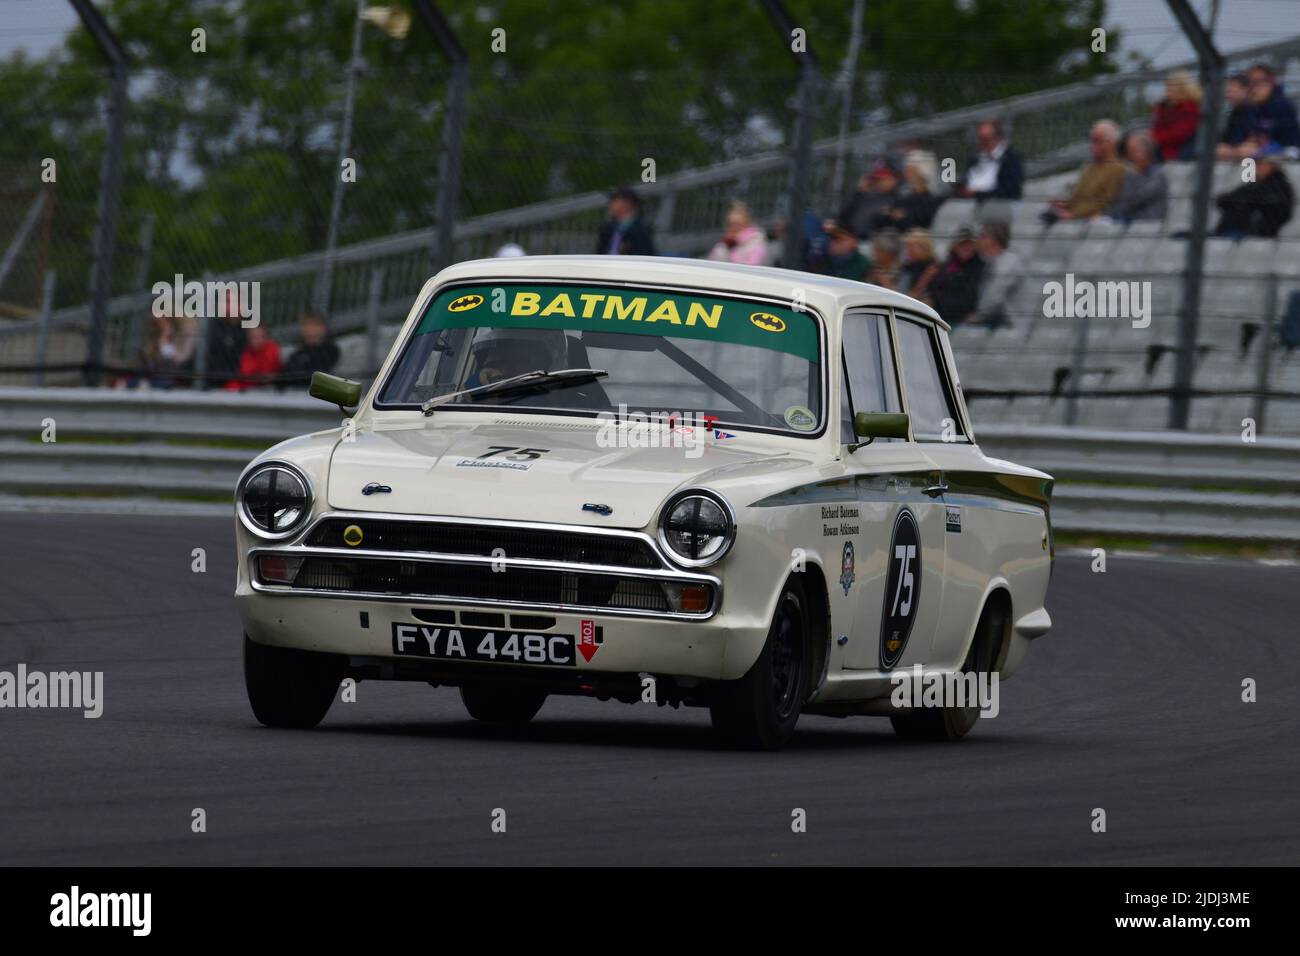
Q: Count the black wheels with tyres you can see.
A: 4